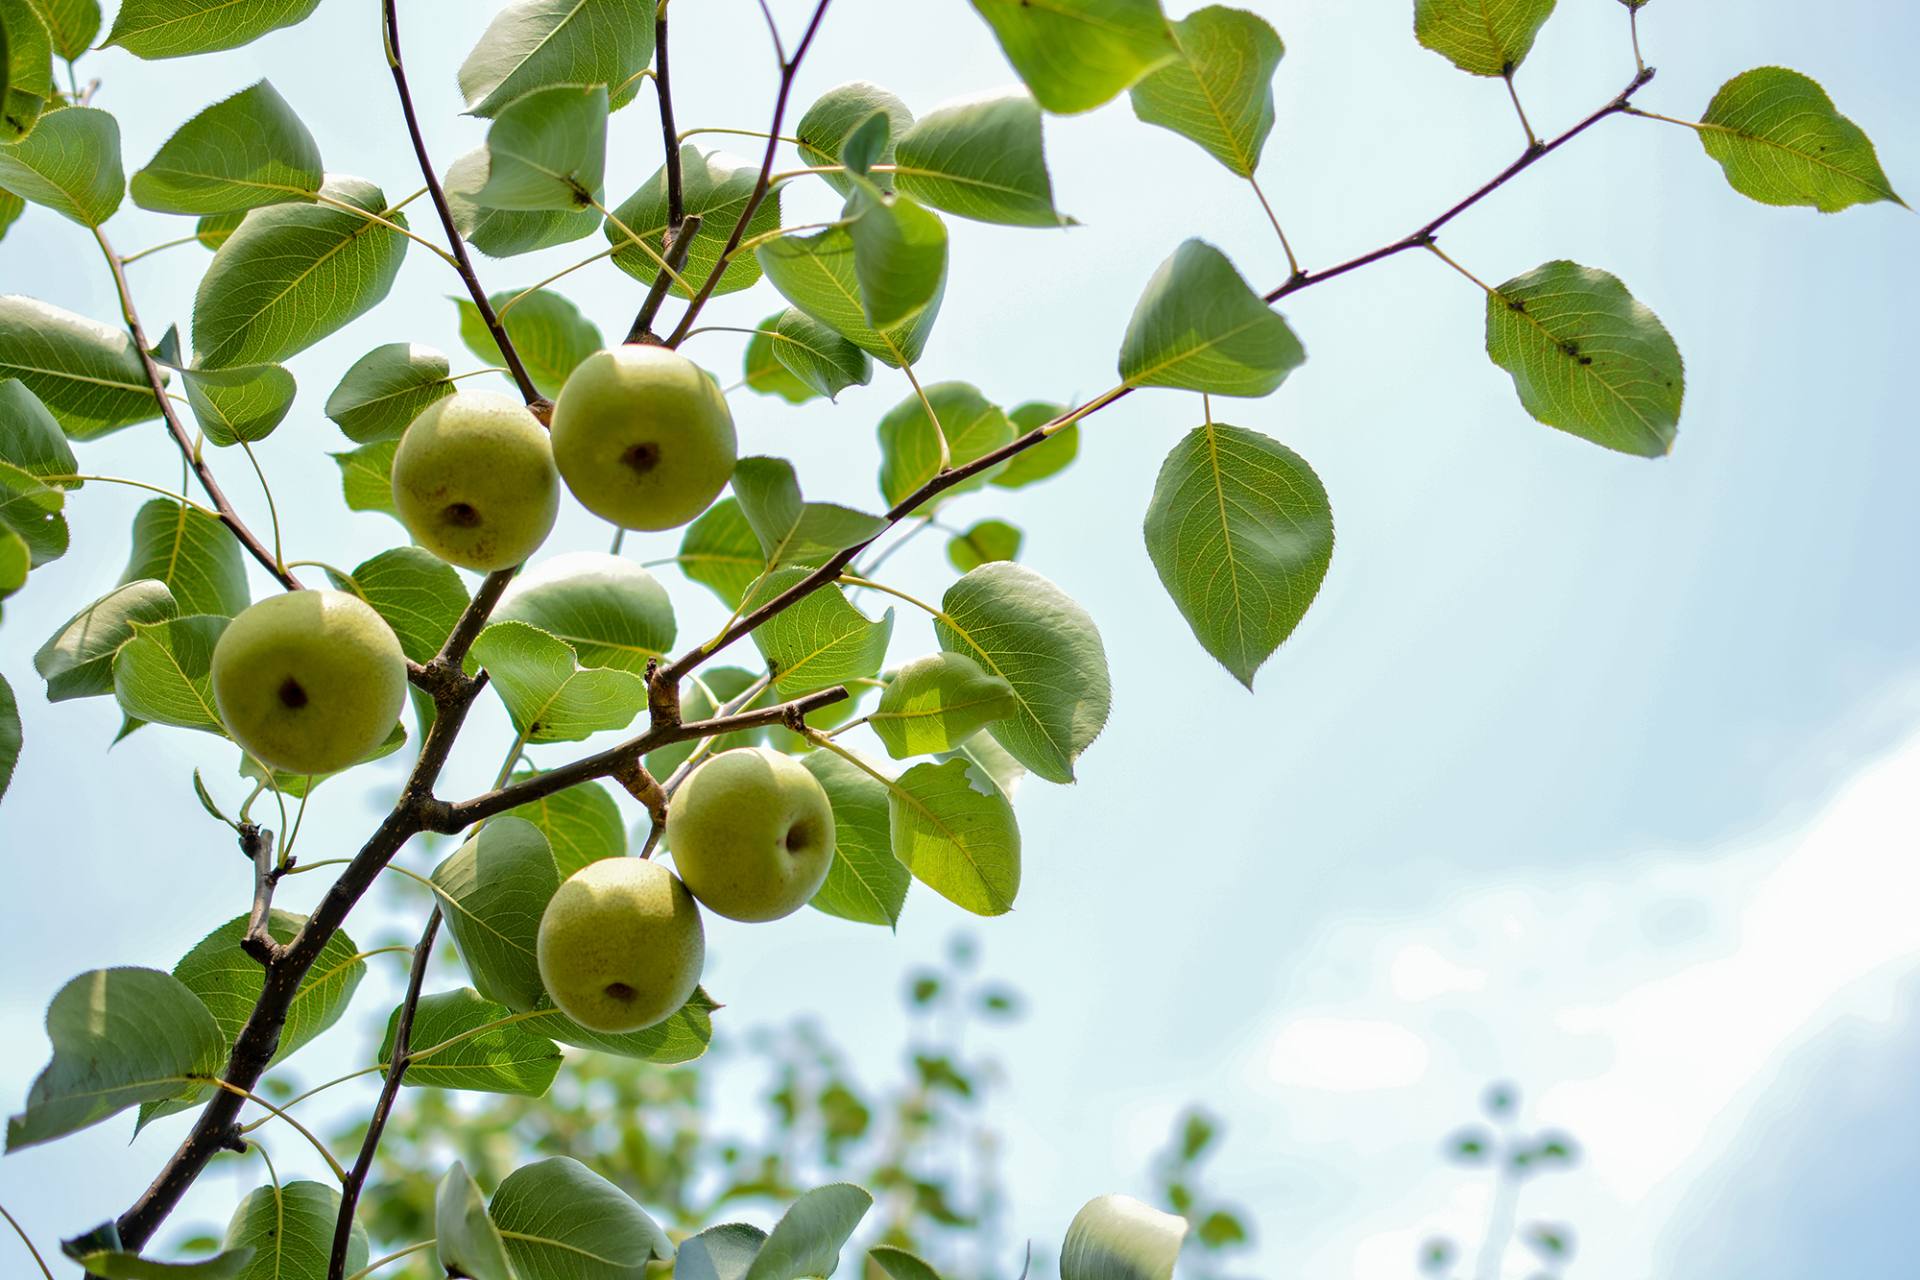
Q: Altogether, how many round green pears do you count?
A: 5